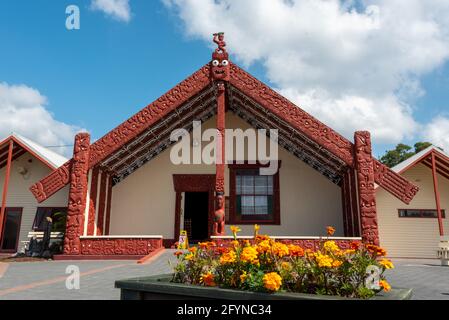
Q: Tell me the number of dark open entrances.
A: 1